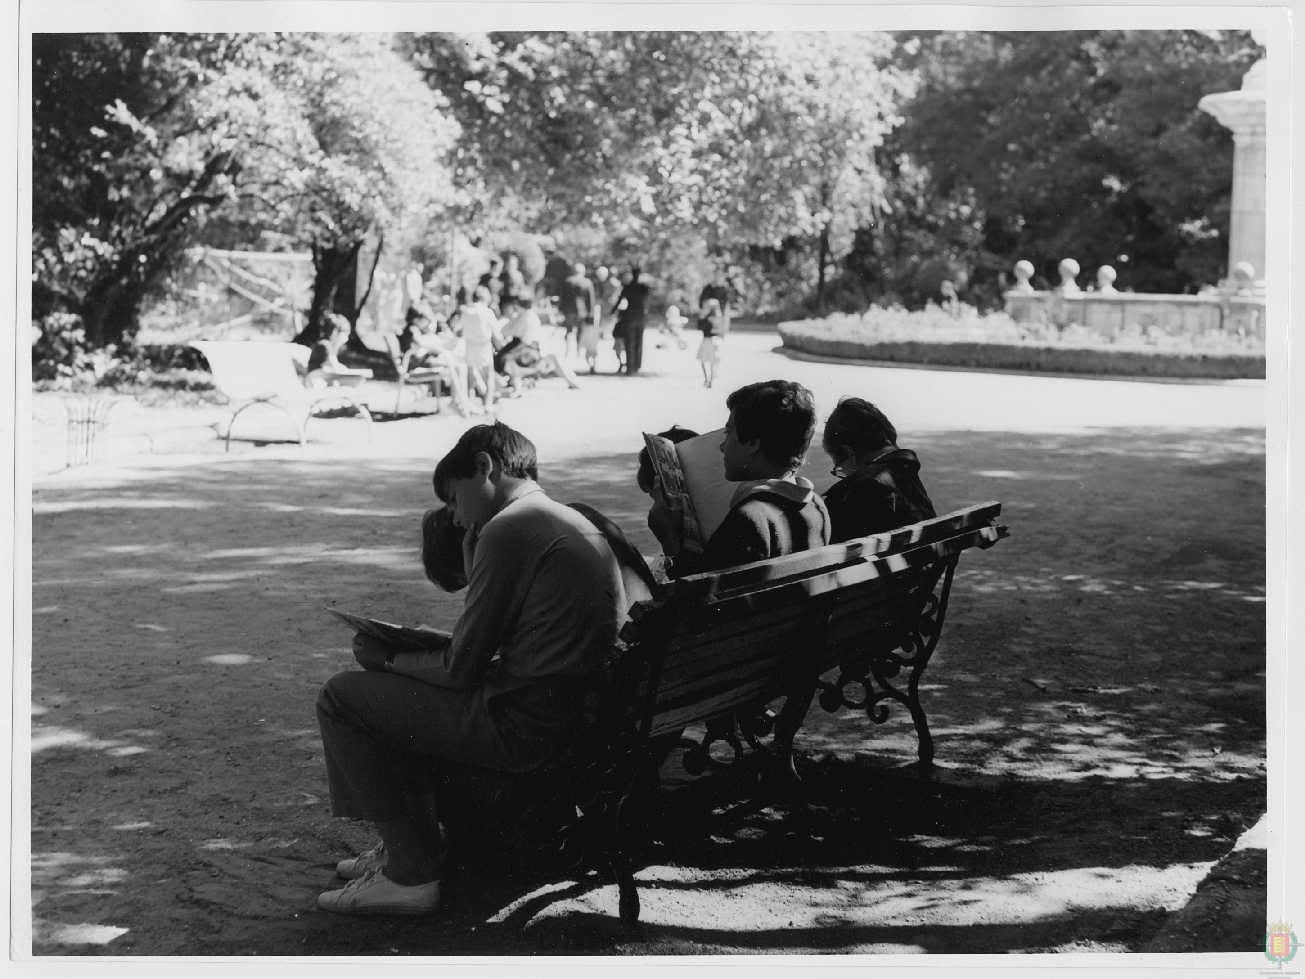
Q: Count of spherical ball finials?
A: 4